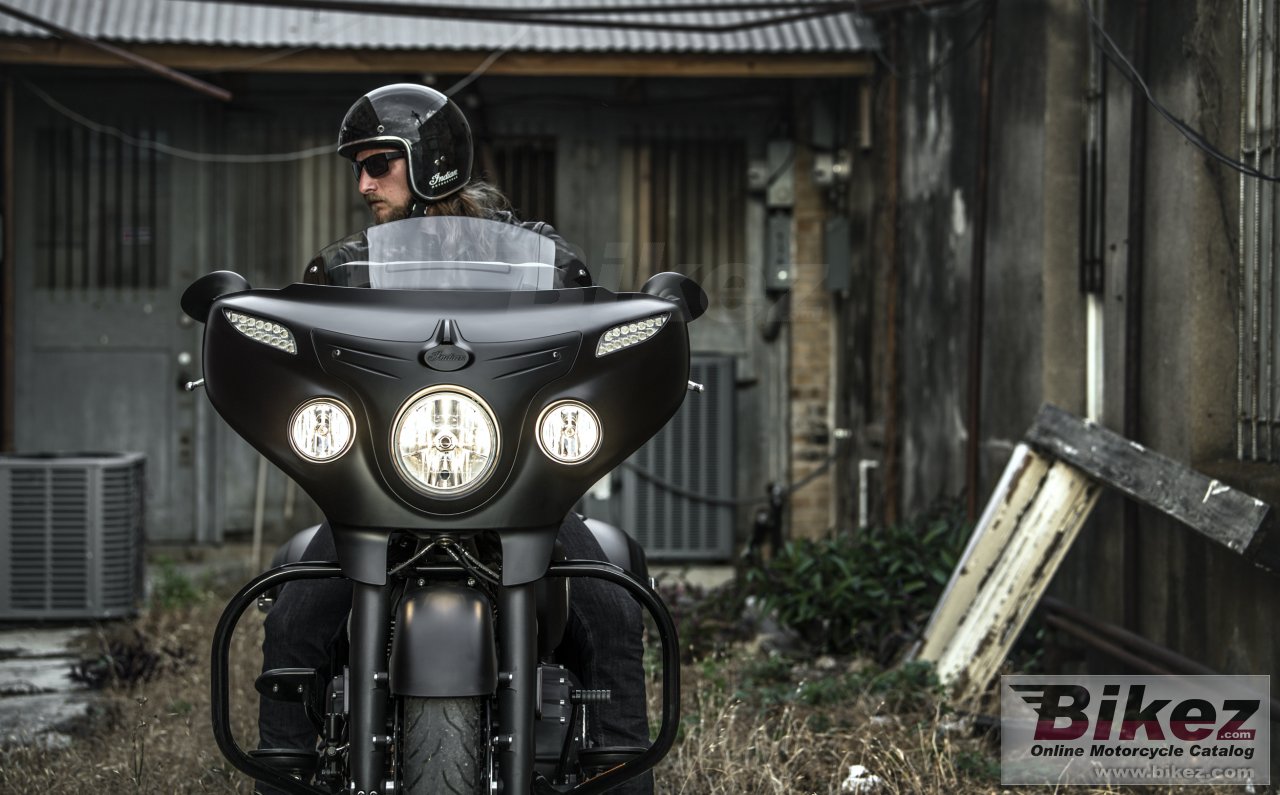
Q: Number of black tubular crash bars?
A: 2